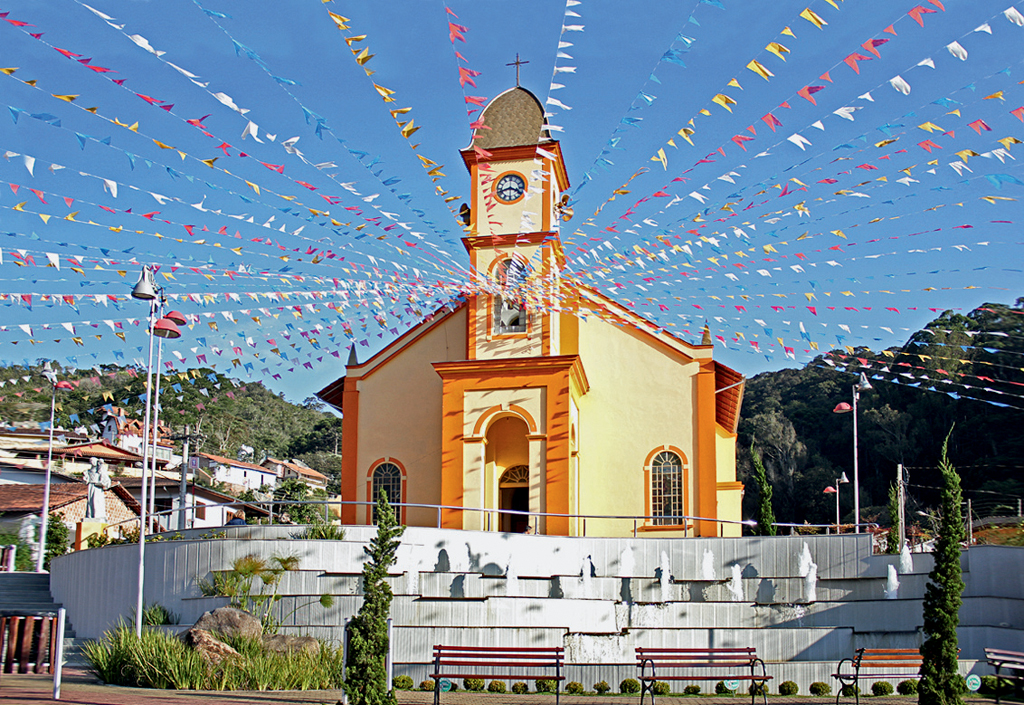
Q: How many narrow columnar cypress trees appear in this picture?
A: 4